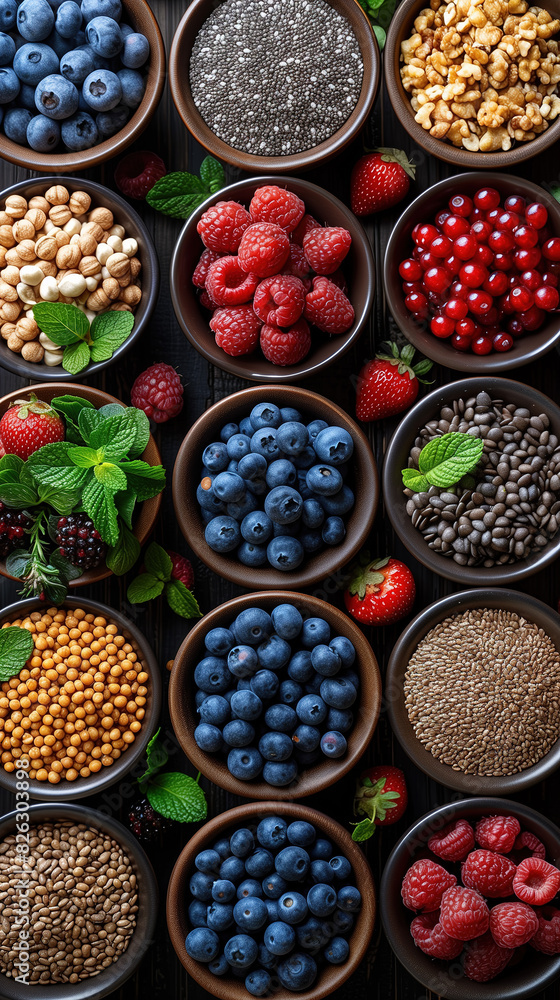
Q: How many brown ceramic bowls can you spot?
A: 7